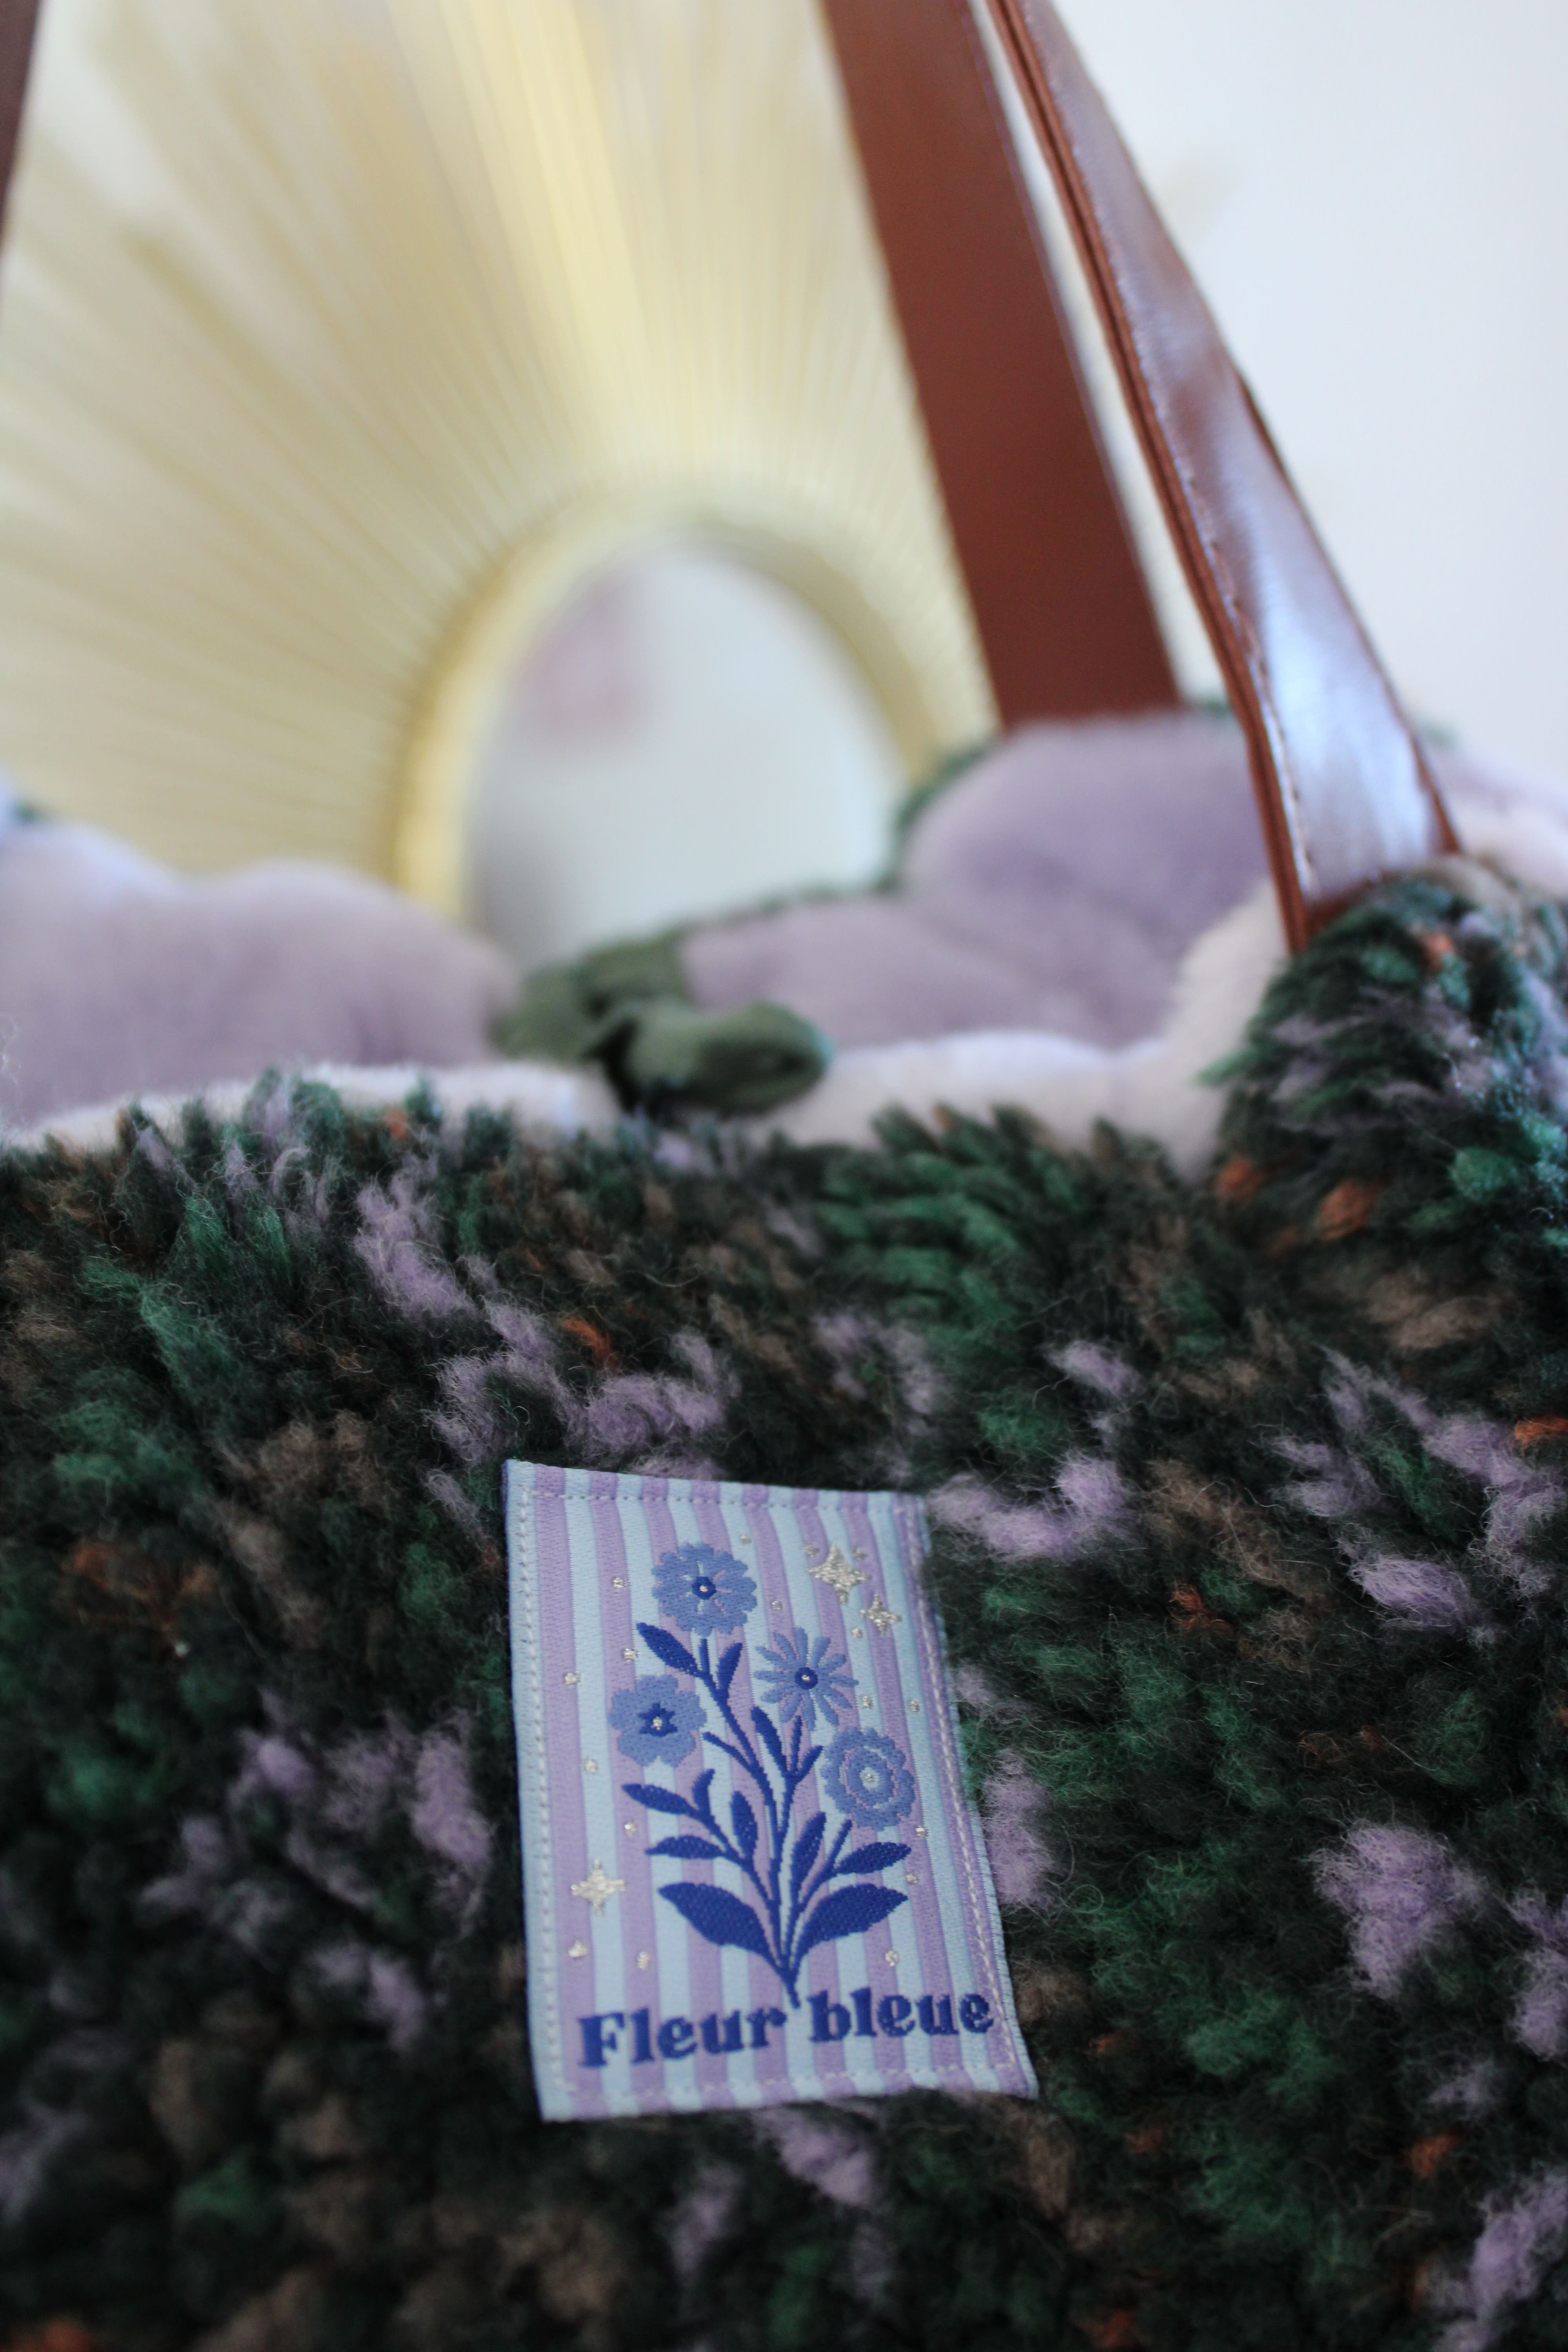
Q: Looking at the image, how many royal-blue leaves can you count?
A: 12